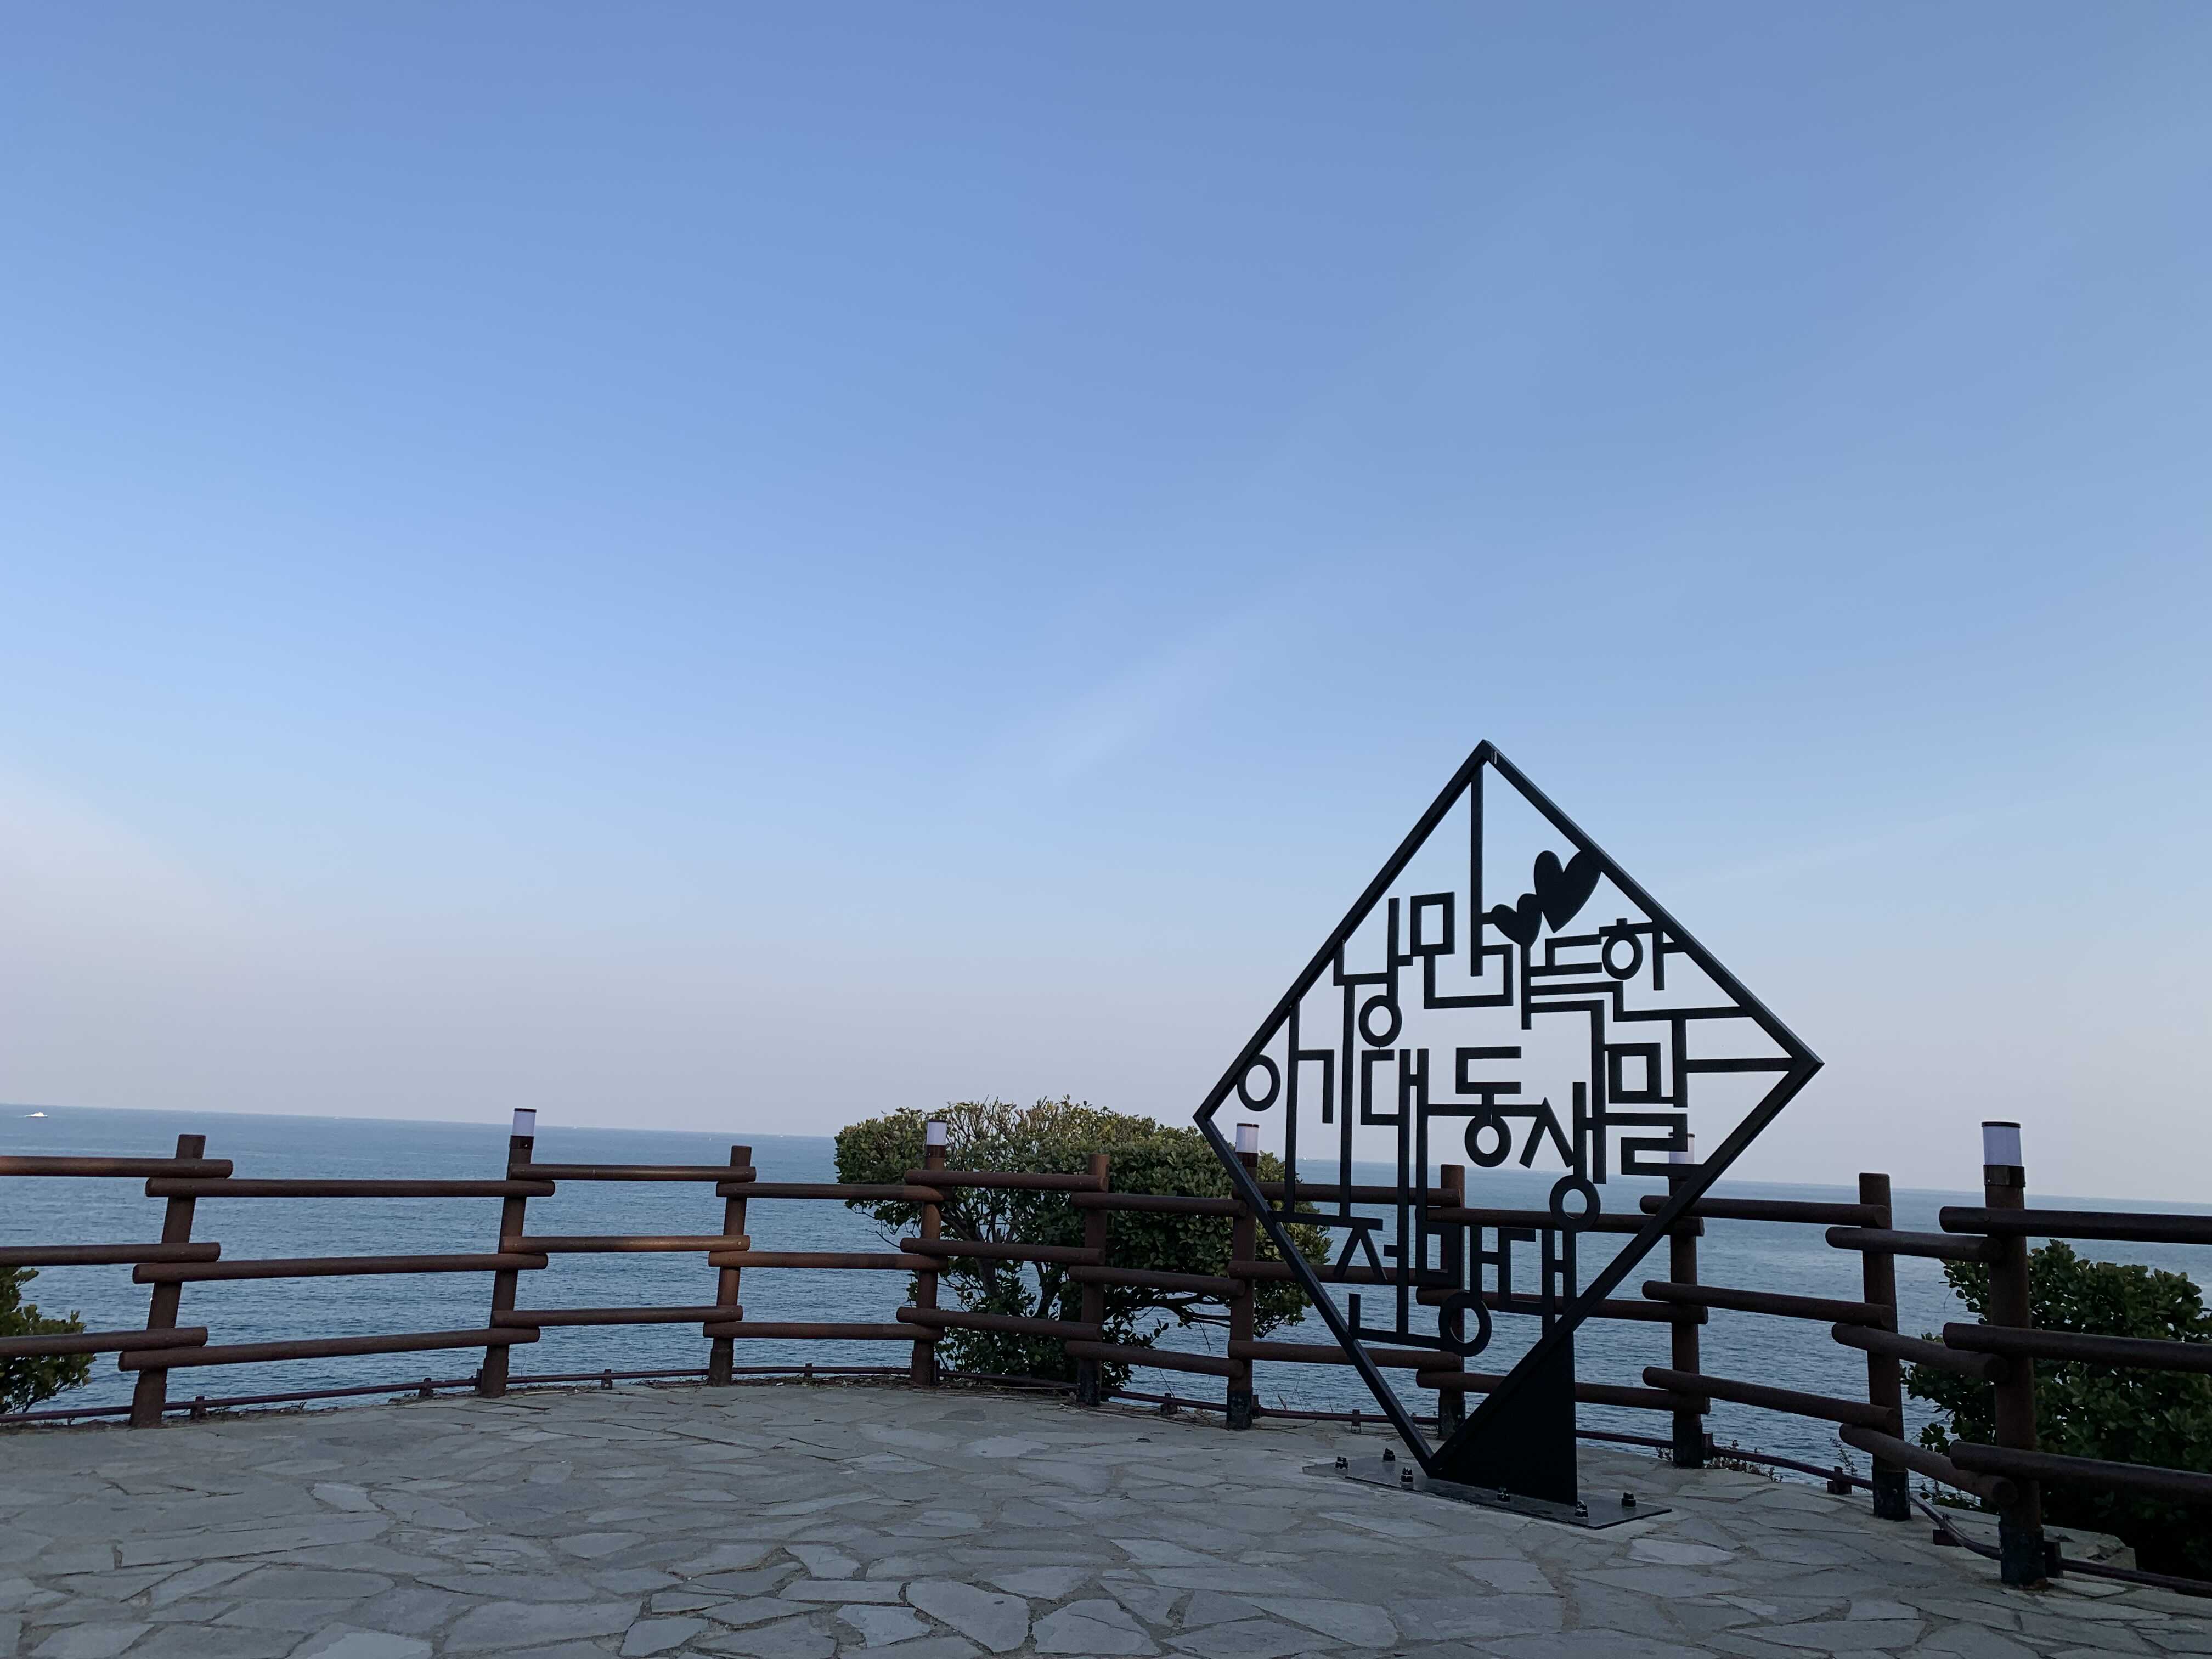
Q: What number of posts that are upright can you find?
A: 10